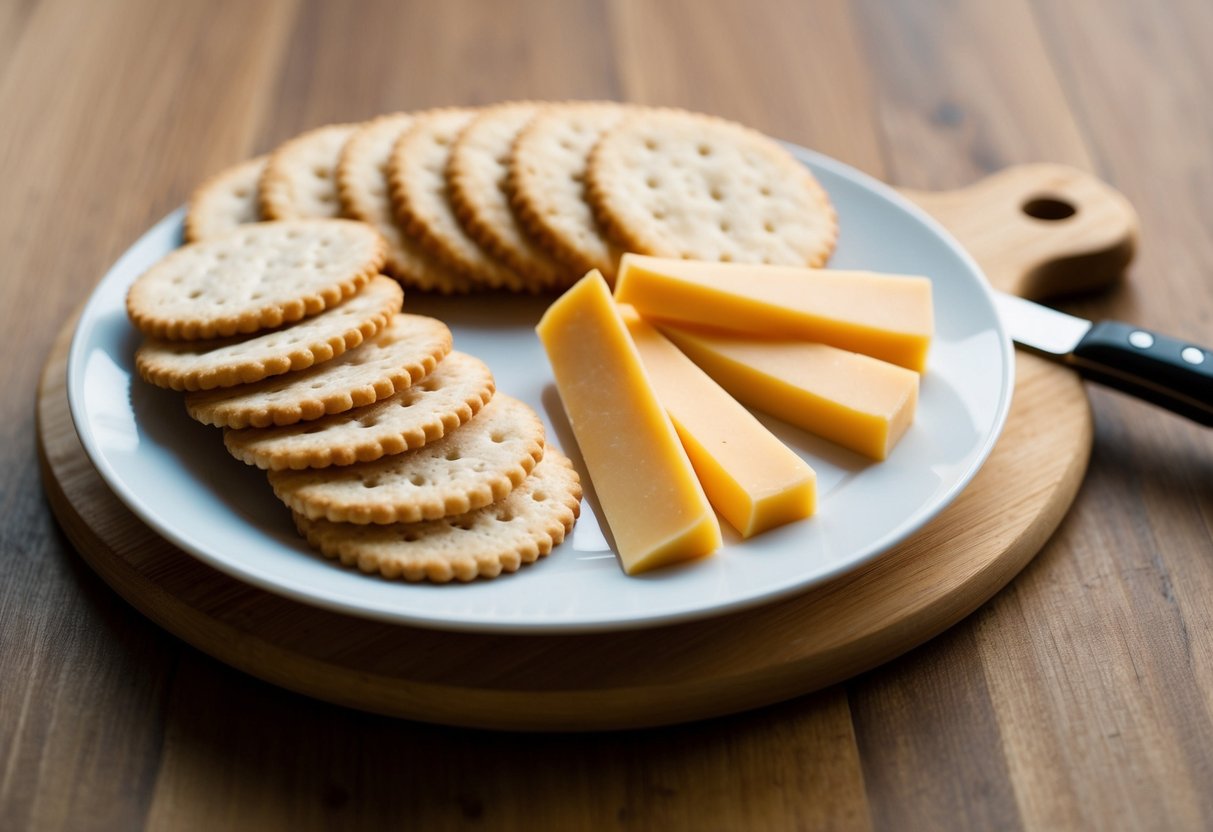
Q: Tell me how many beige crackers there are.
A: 13